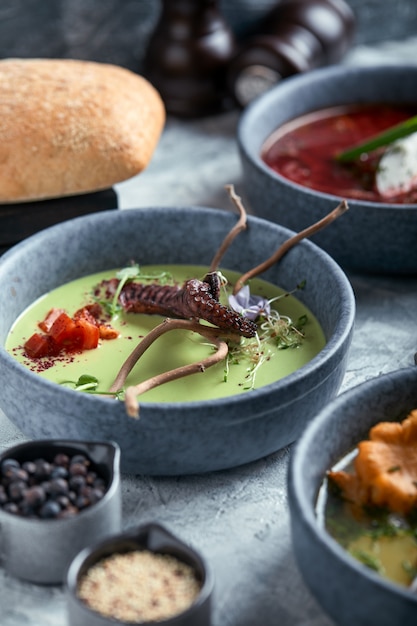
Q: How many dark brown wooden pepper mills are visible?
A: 2